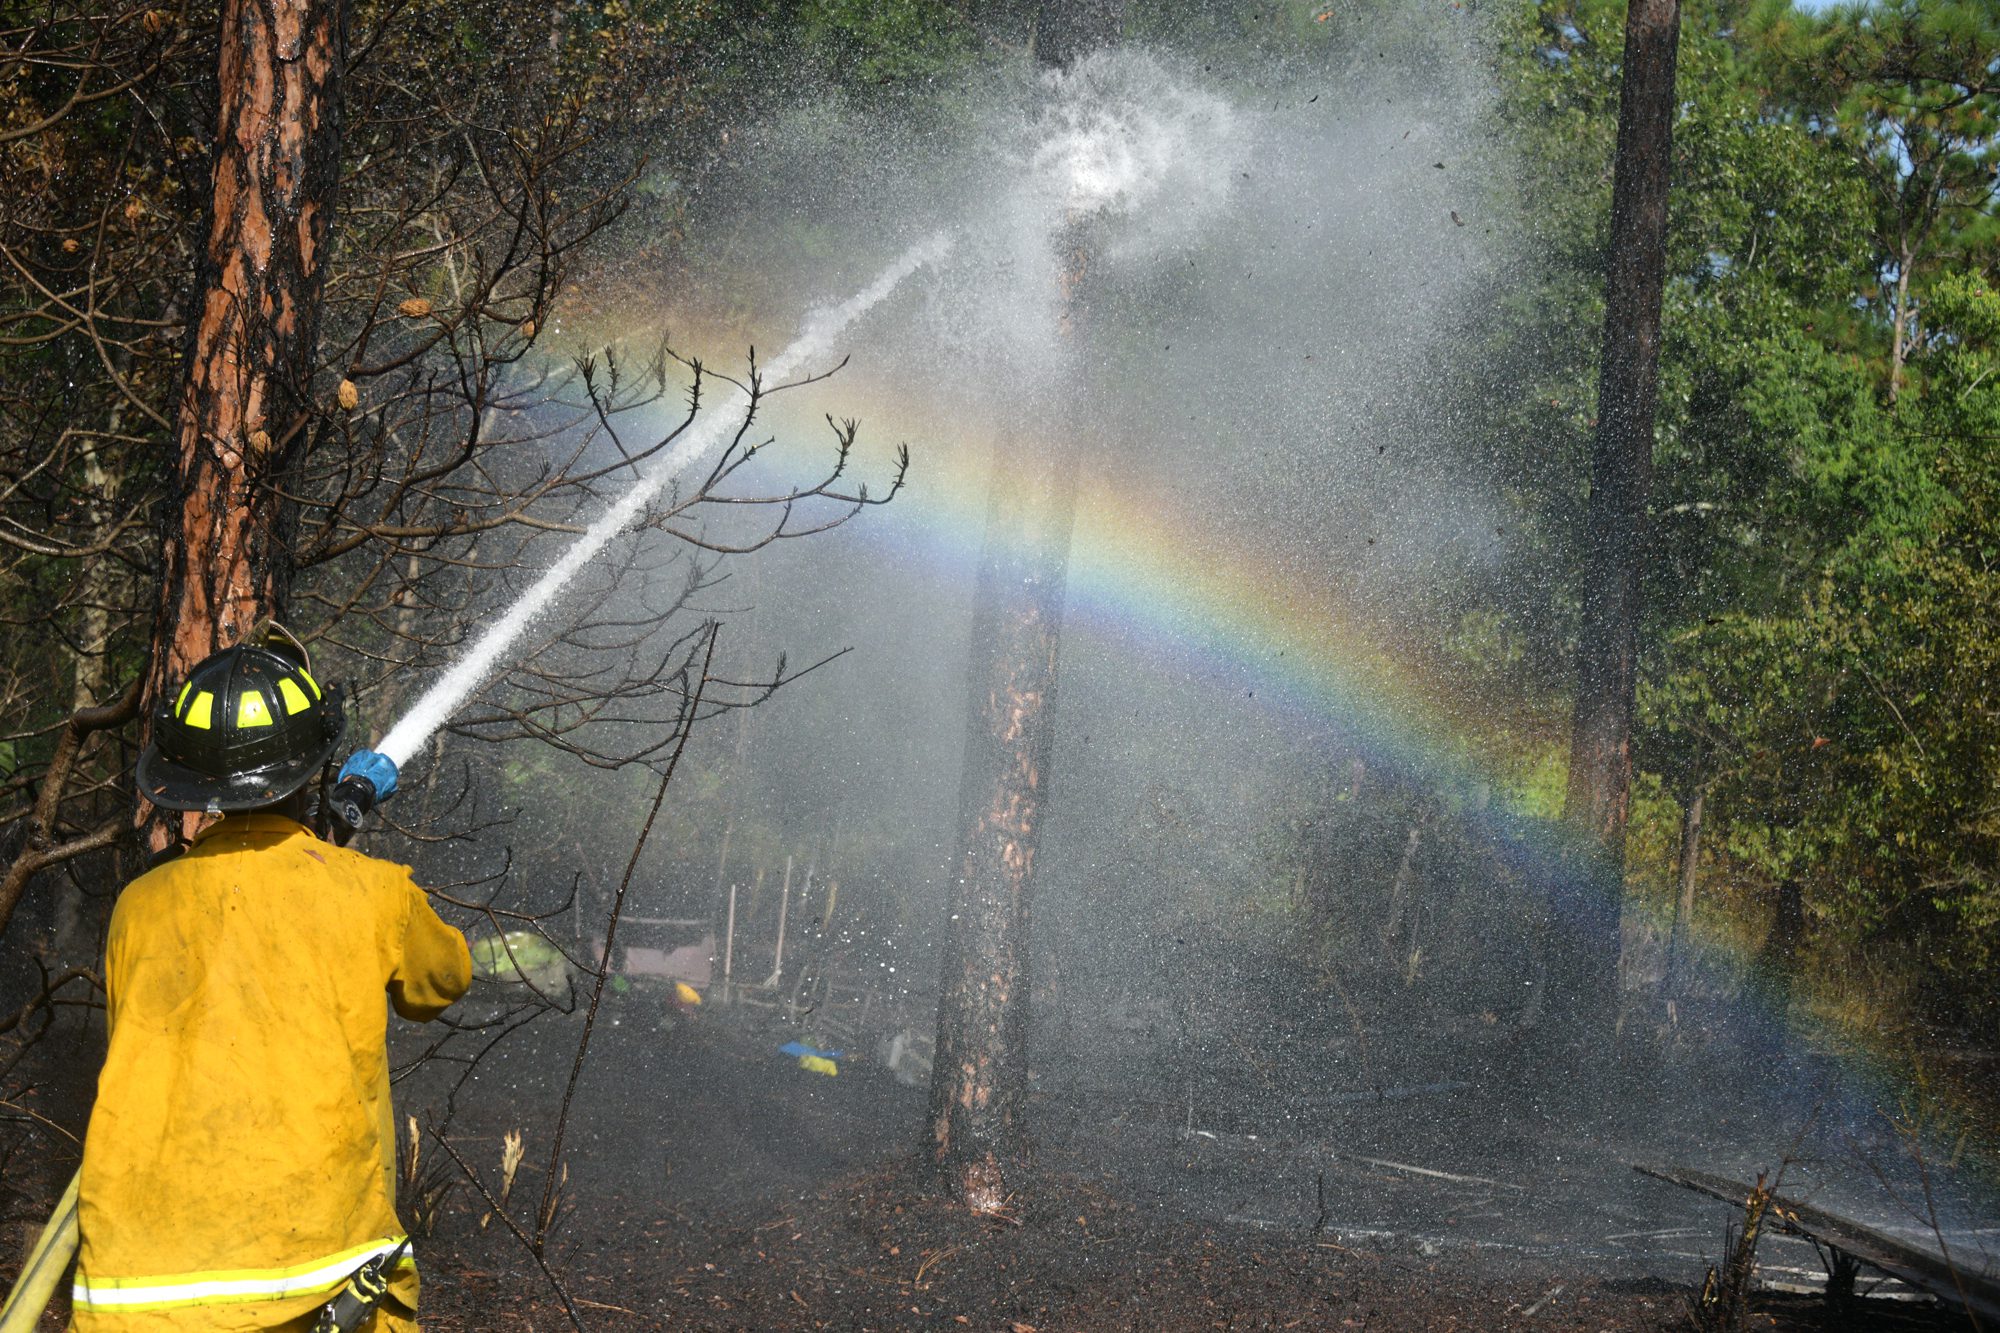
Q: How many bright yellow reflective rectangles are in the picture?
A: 5